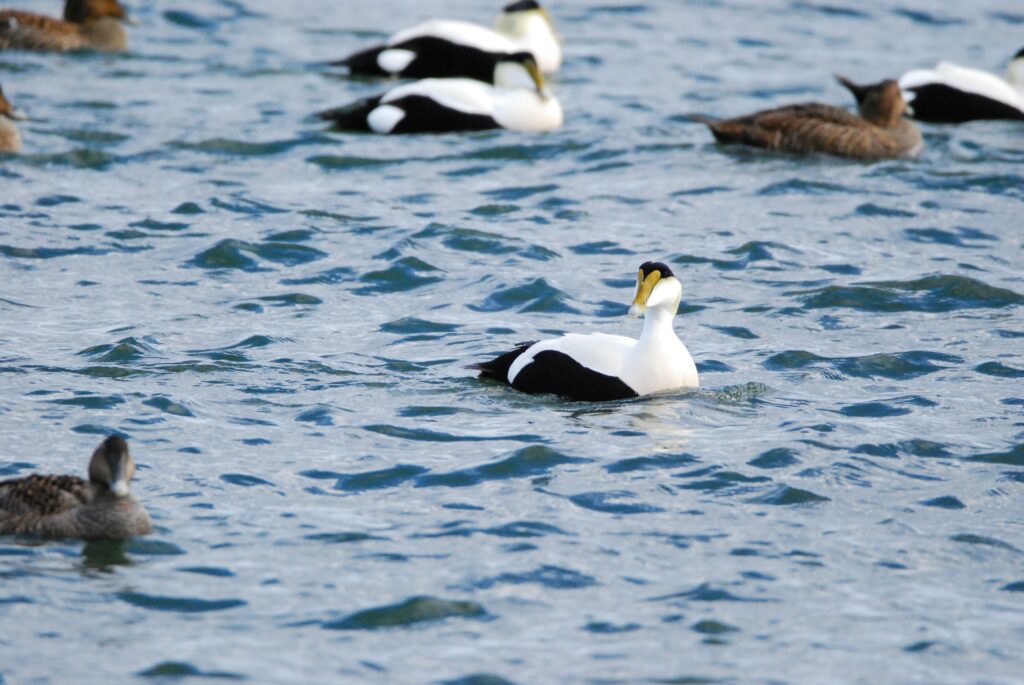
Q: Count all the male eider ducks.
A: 4